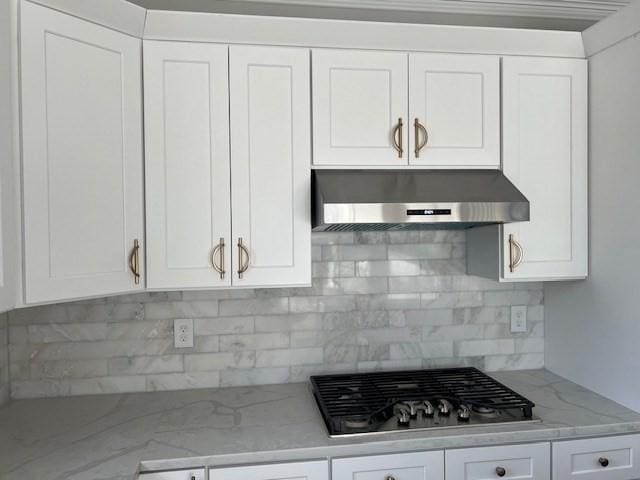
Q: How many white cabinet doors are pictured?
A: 6